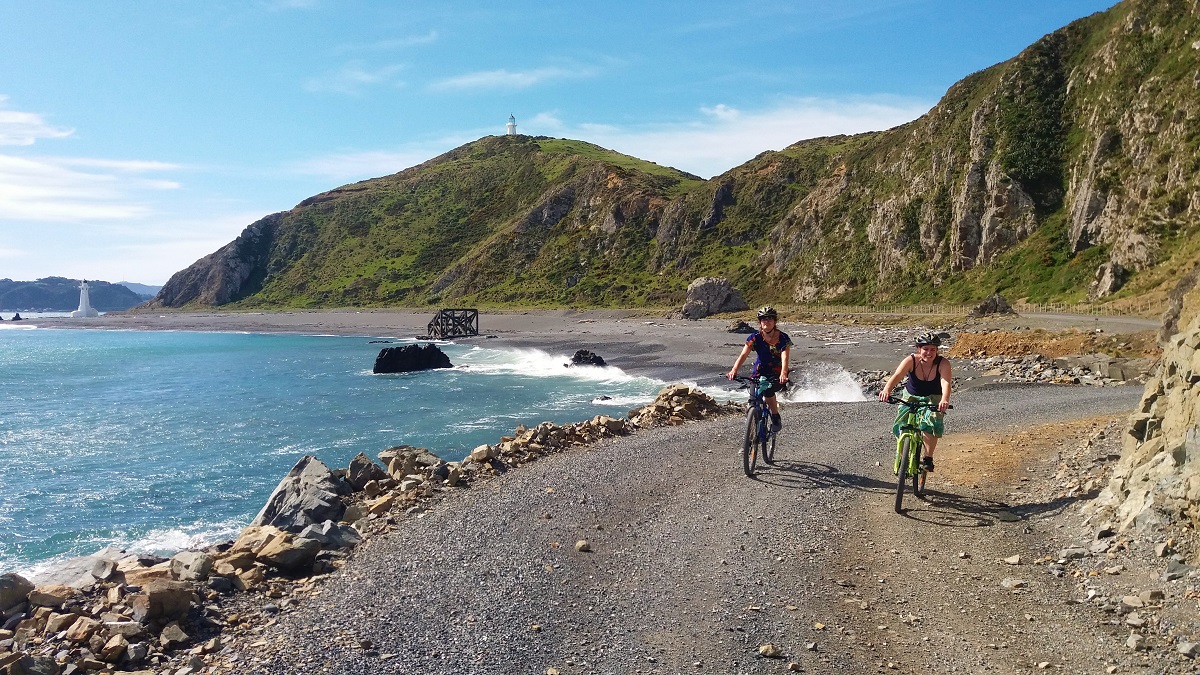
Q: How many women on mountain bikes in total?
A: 2